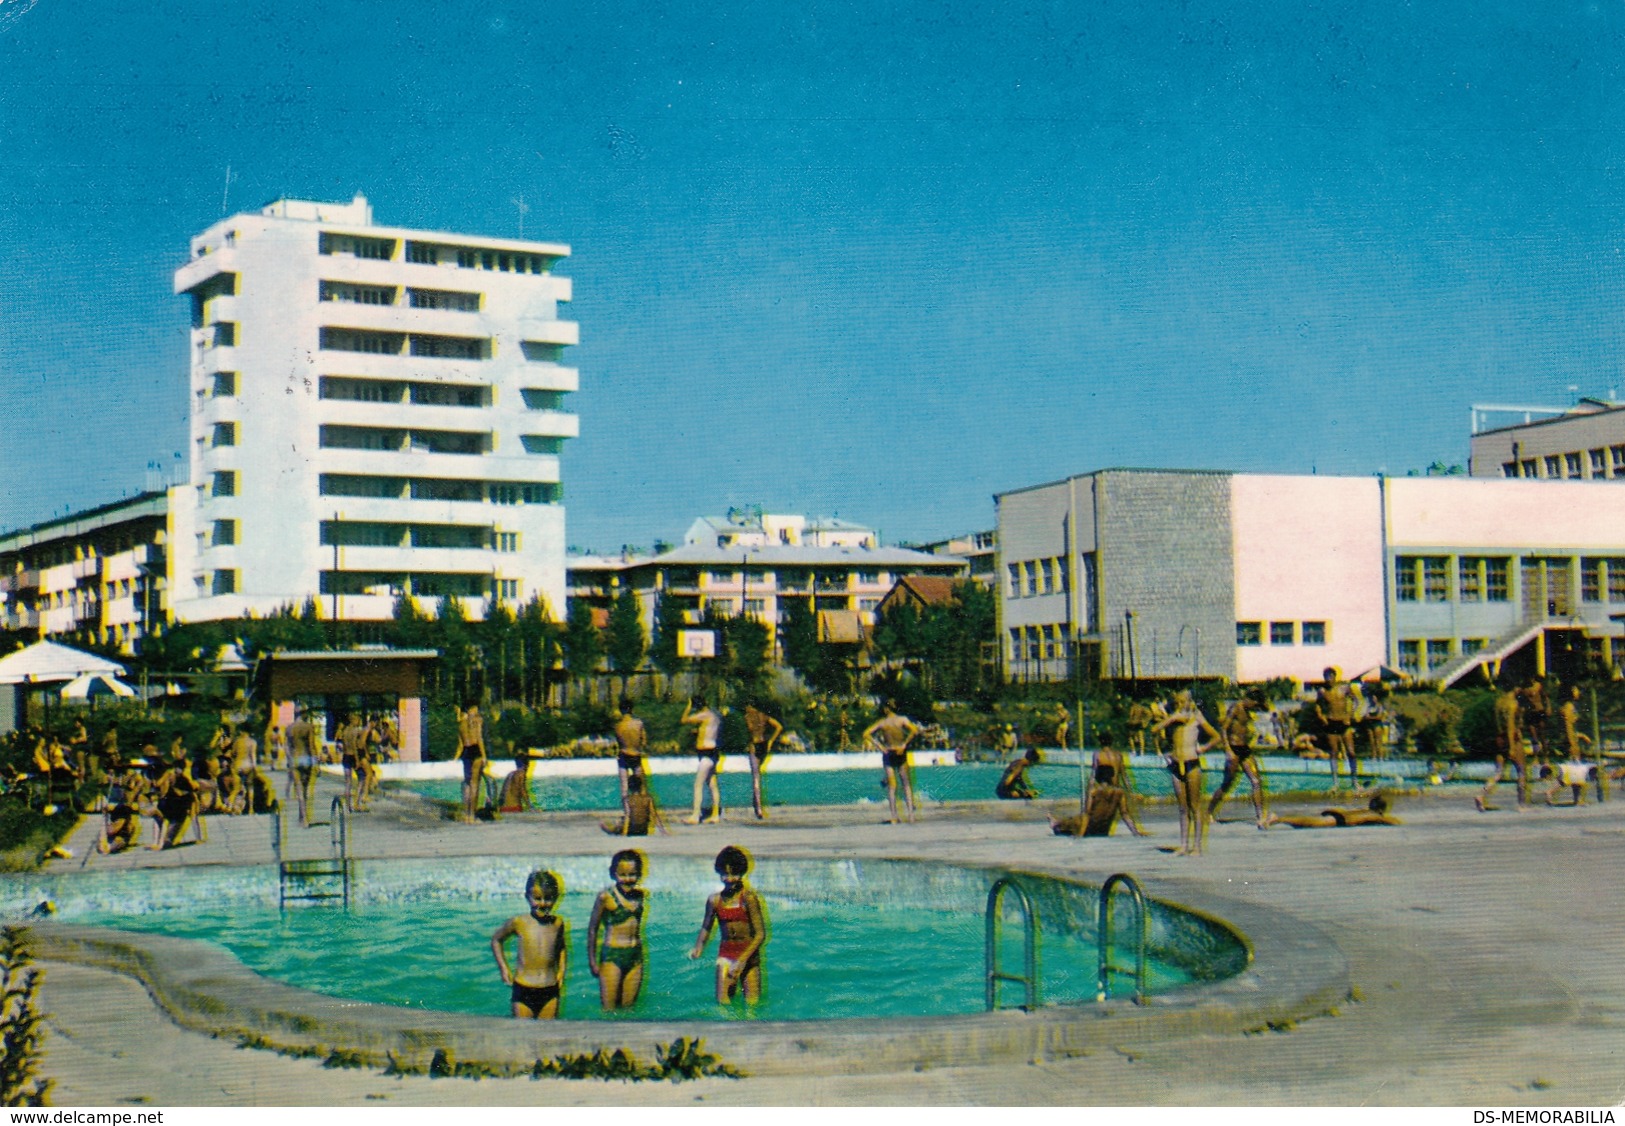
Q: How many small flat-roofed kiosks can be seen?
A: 1